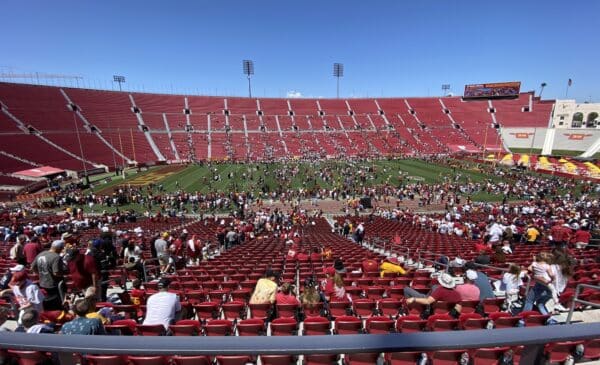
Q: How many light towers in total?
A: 4